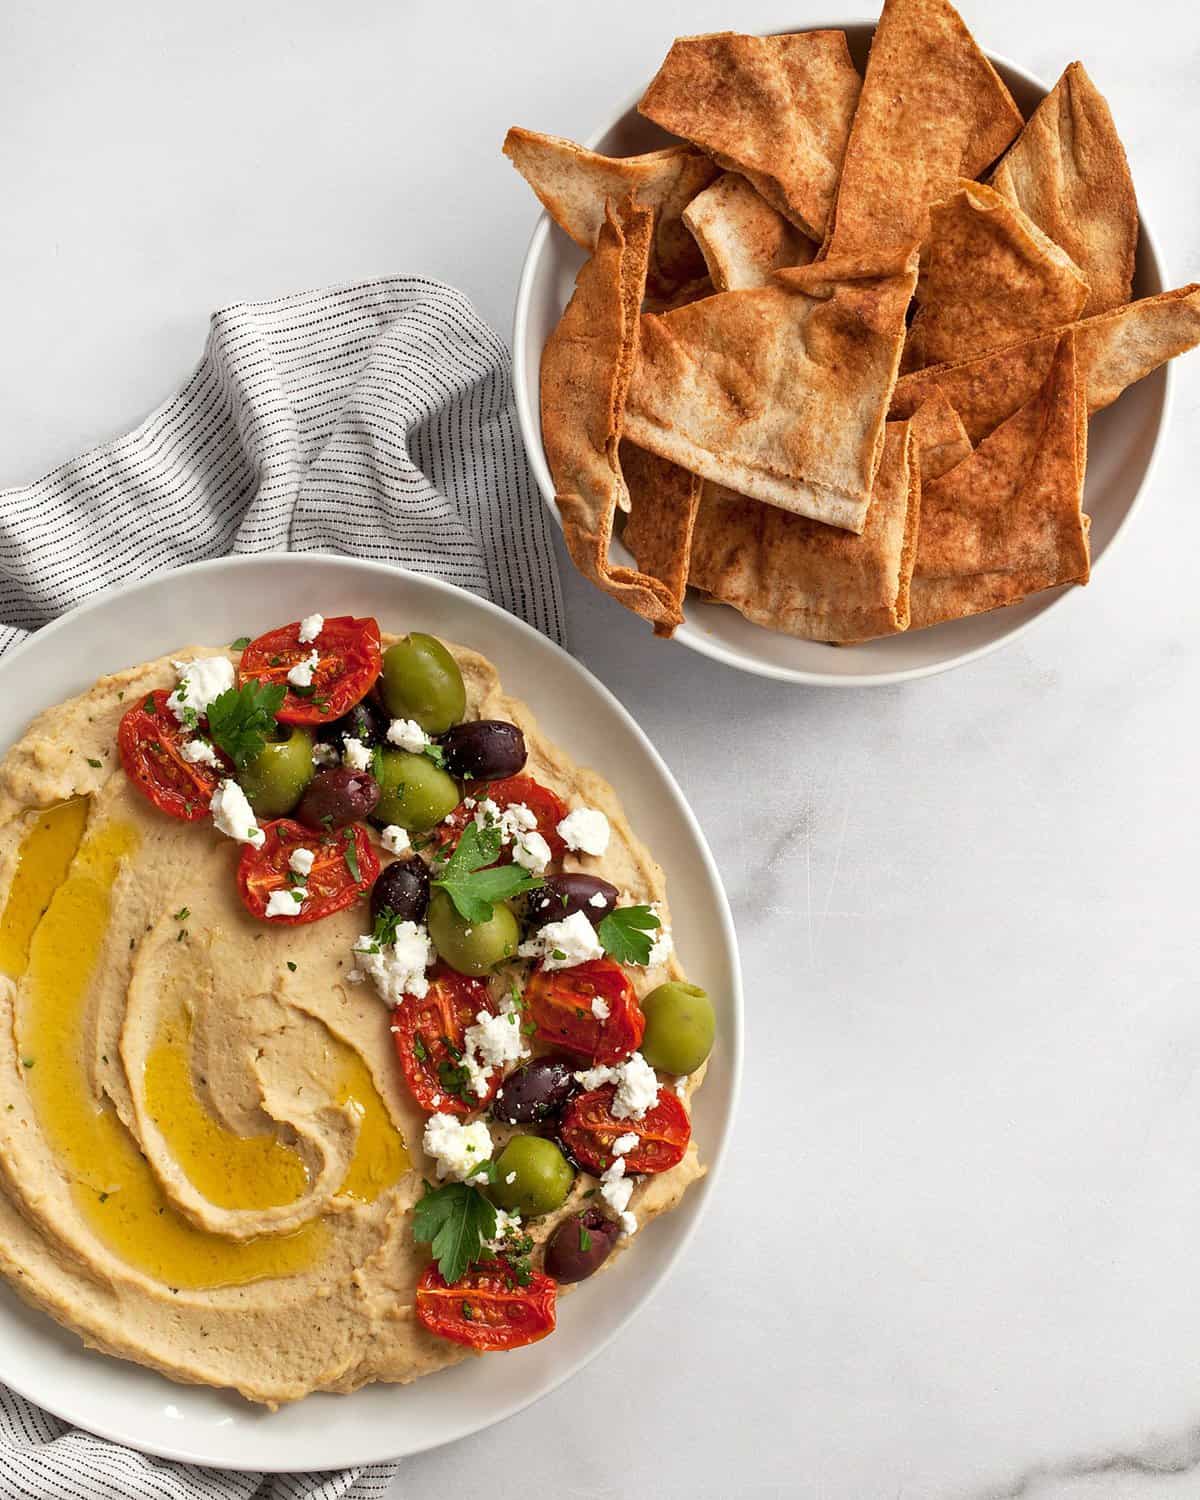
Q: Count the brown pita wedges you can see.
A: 13